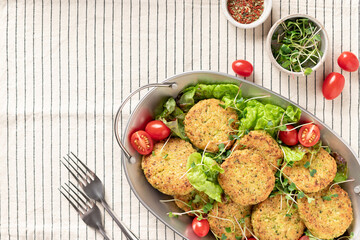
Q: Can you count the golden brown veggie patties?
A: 9